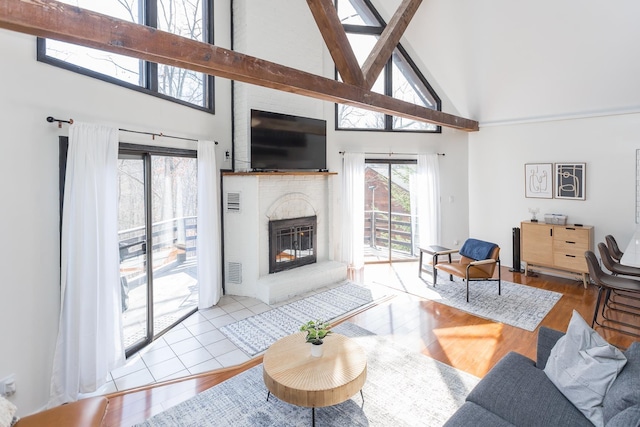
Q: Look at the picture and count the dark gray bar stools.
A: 3